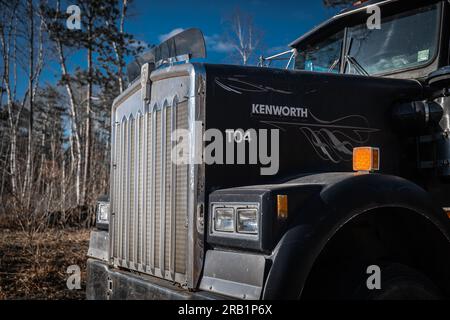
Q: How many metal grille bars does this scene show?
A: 7